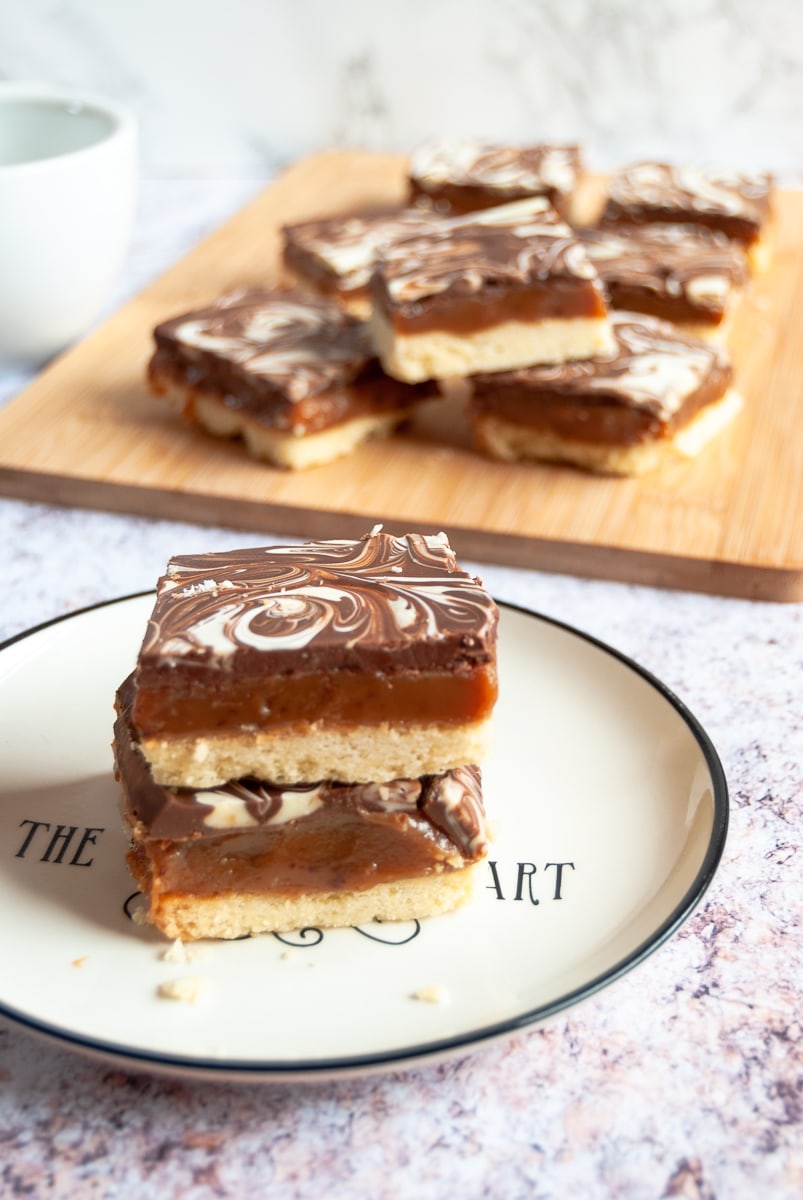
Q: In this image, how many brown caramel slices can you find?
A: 9